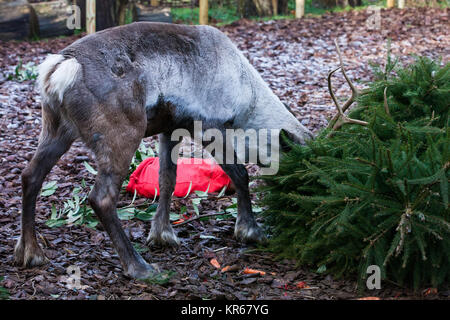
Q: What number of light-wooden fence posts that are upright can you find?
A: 5